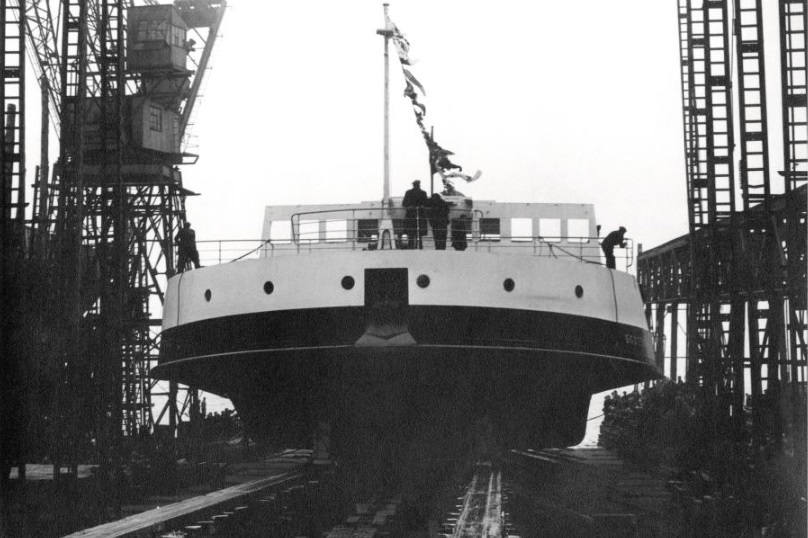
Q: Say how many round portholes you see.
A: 6